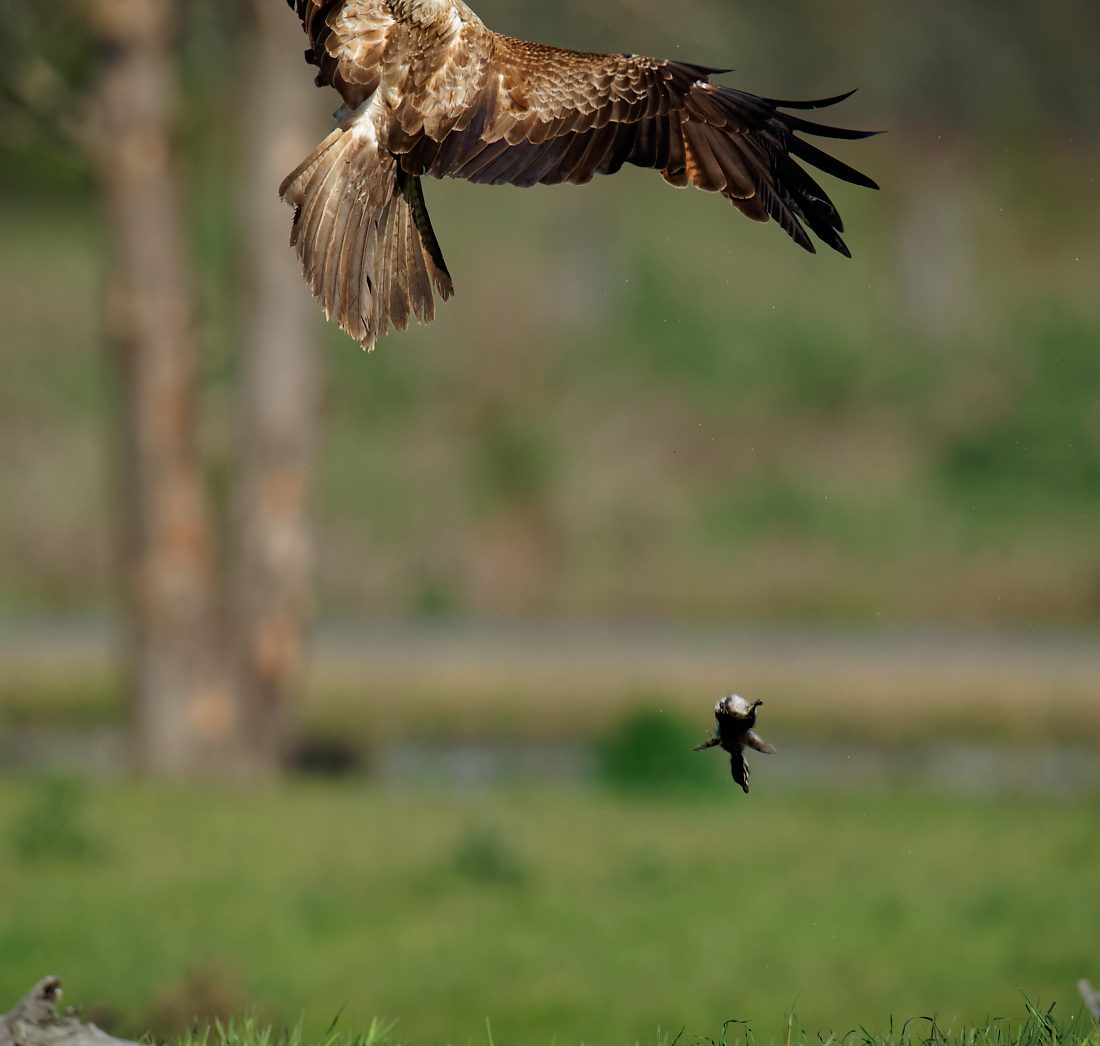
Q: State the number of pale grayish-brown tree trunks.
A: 2